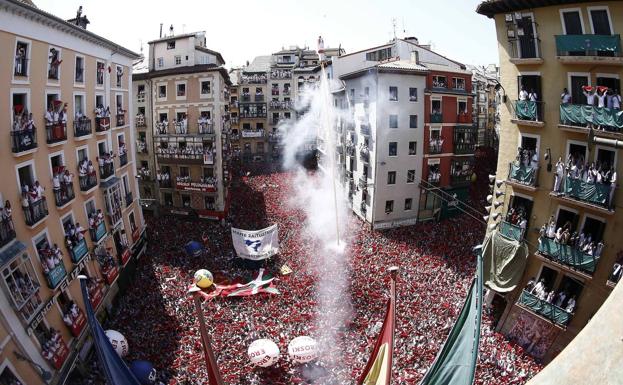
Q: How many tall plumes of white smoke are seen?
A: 1